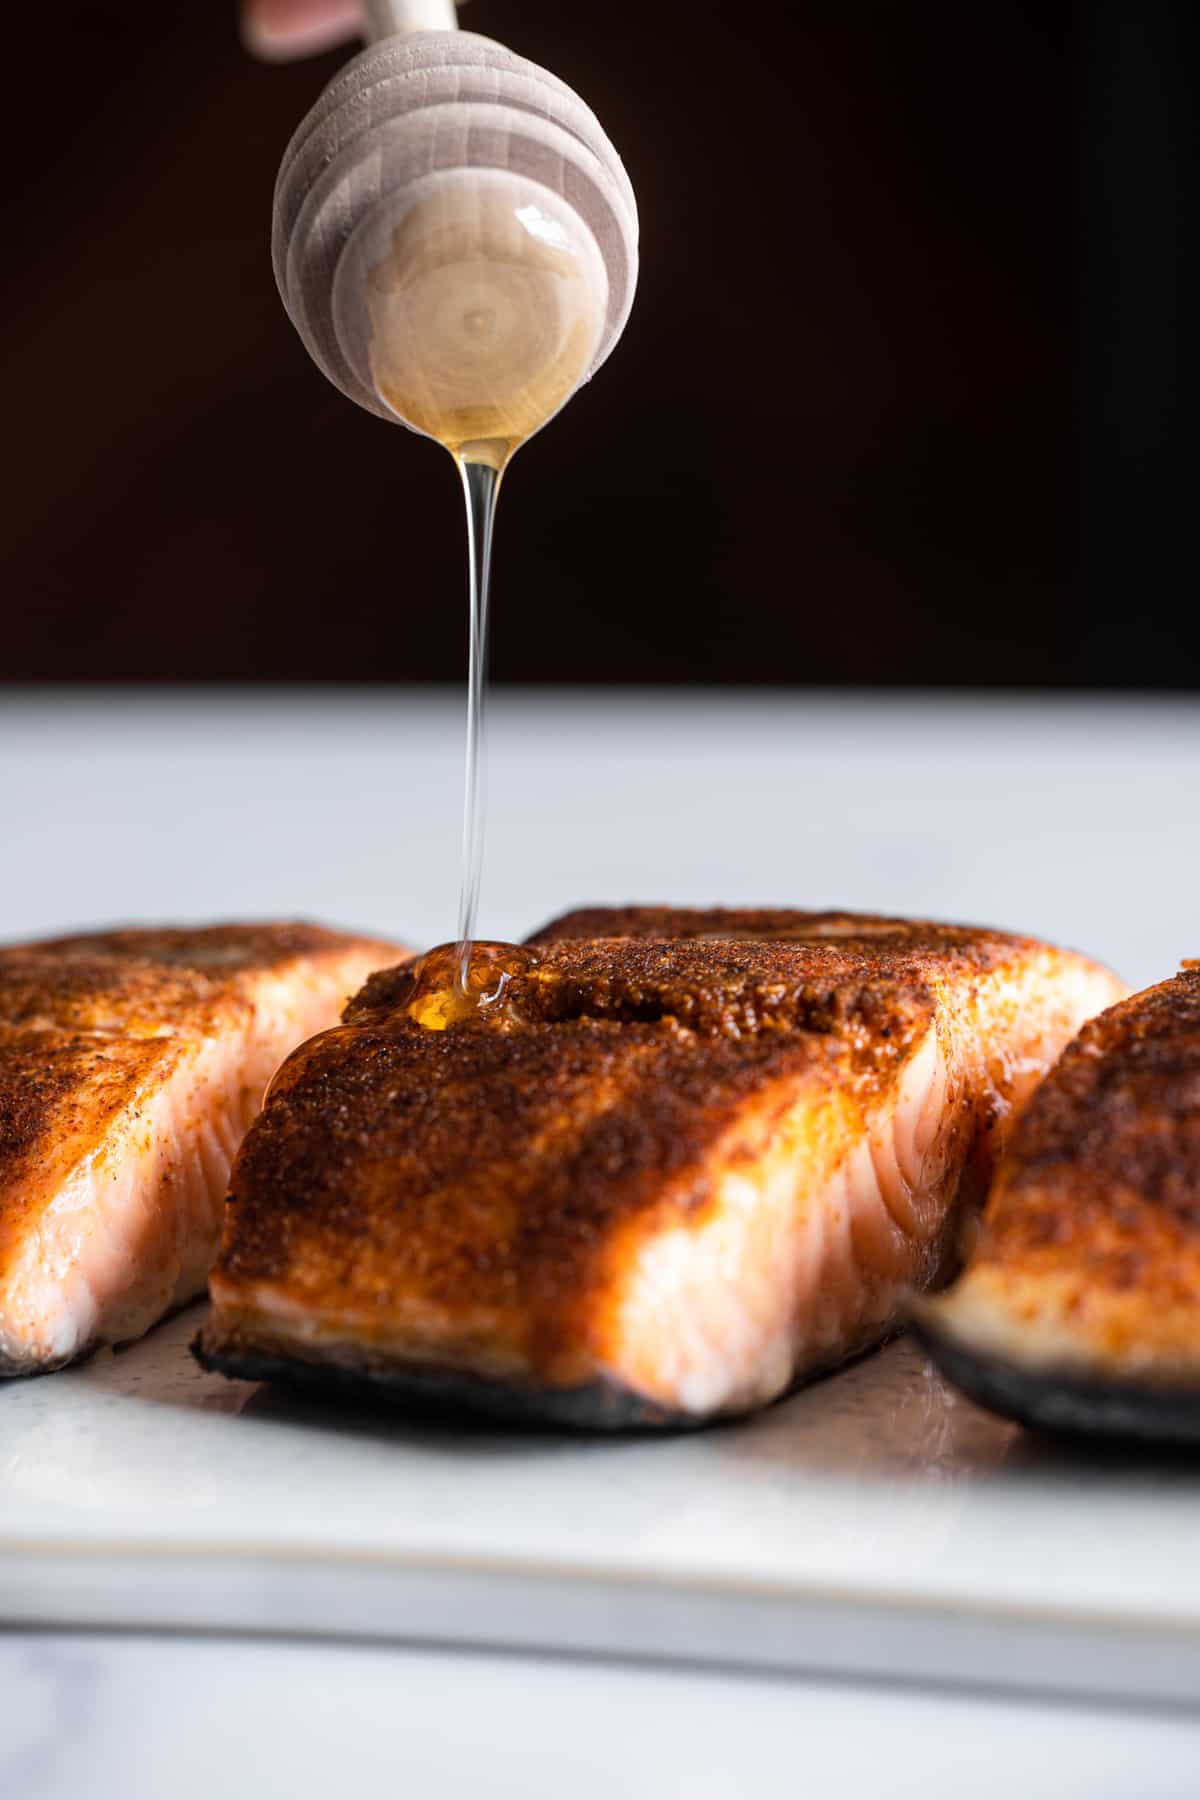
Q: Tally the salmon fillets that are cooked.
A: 3